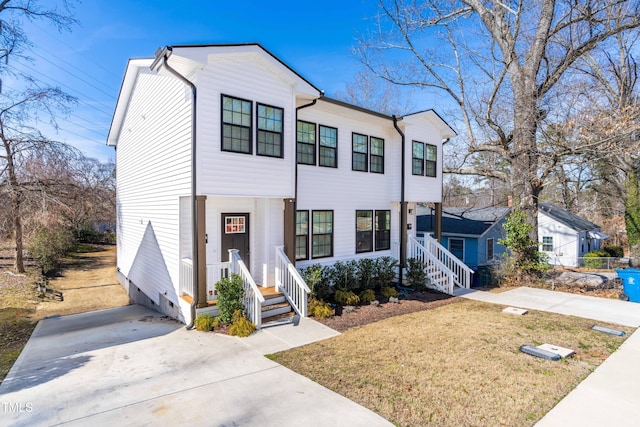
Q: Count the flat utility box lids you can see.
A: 4